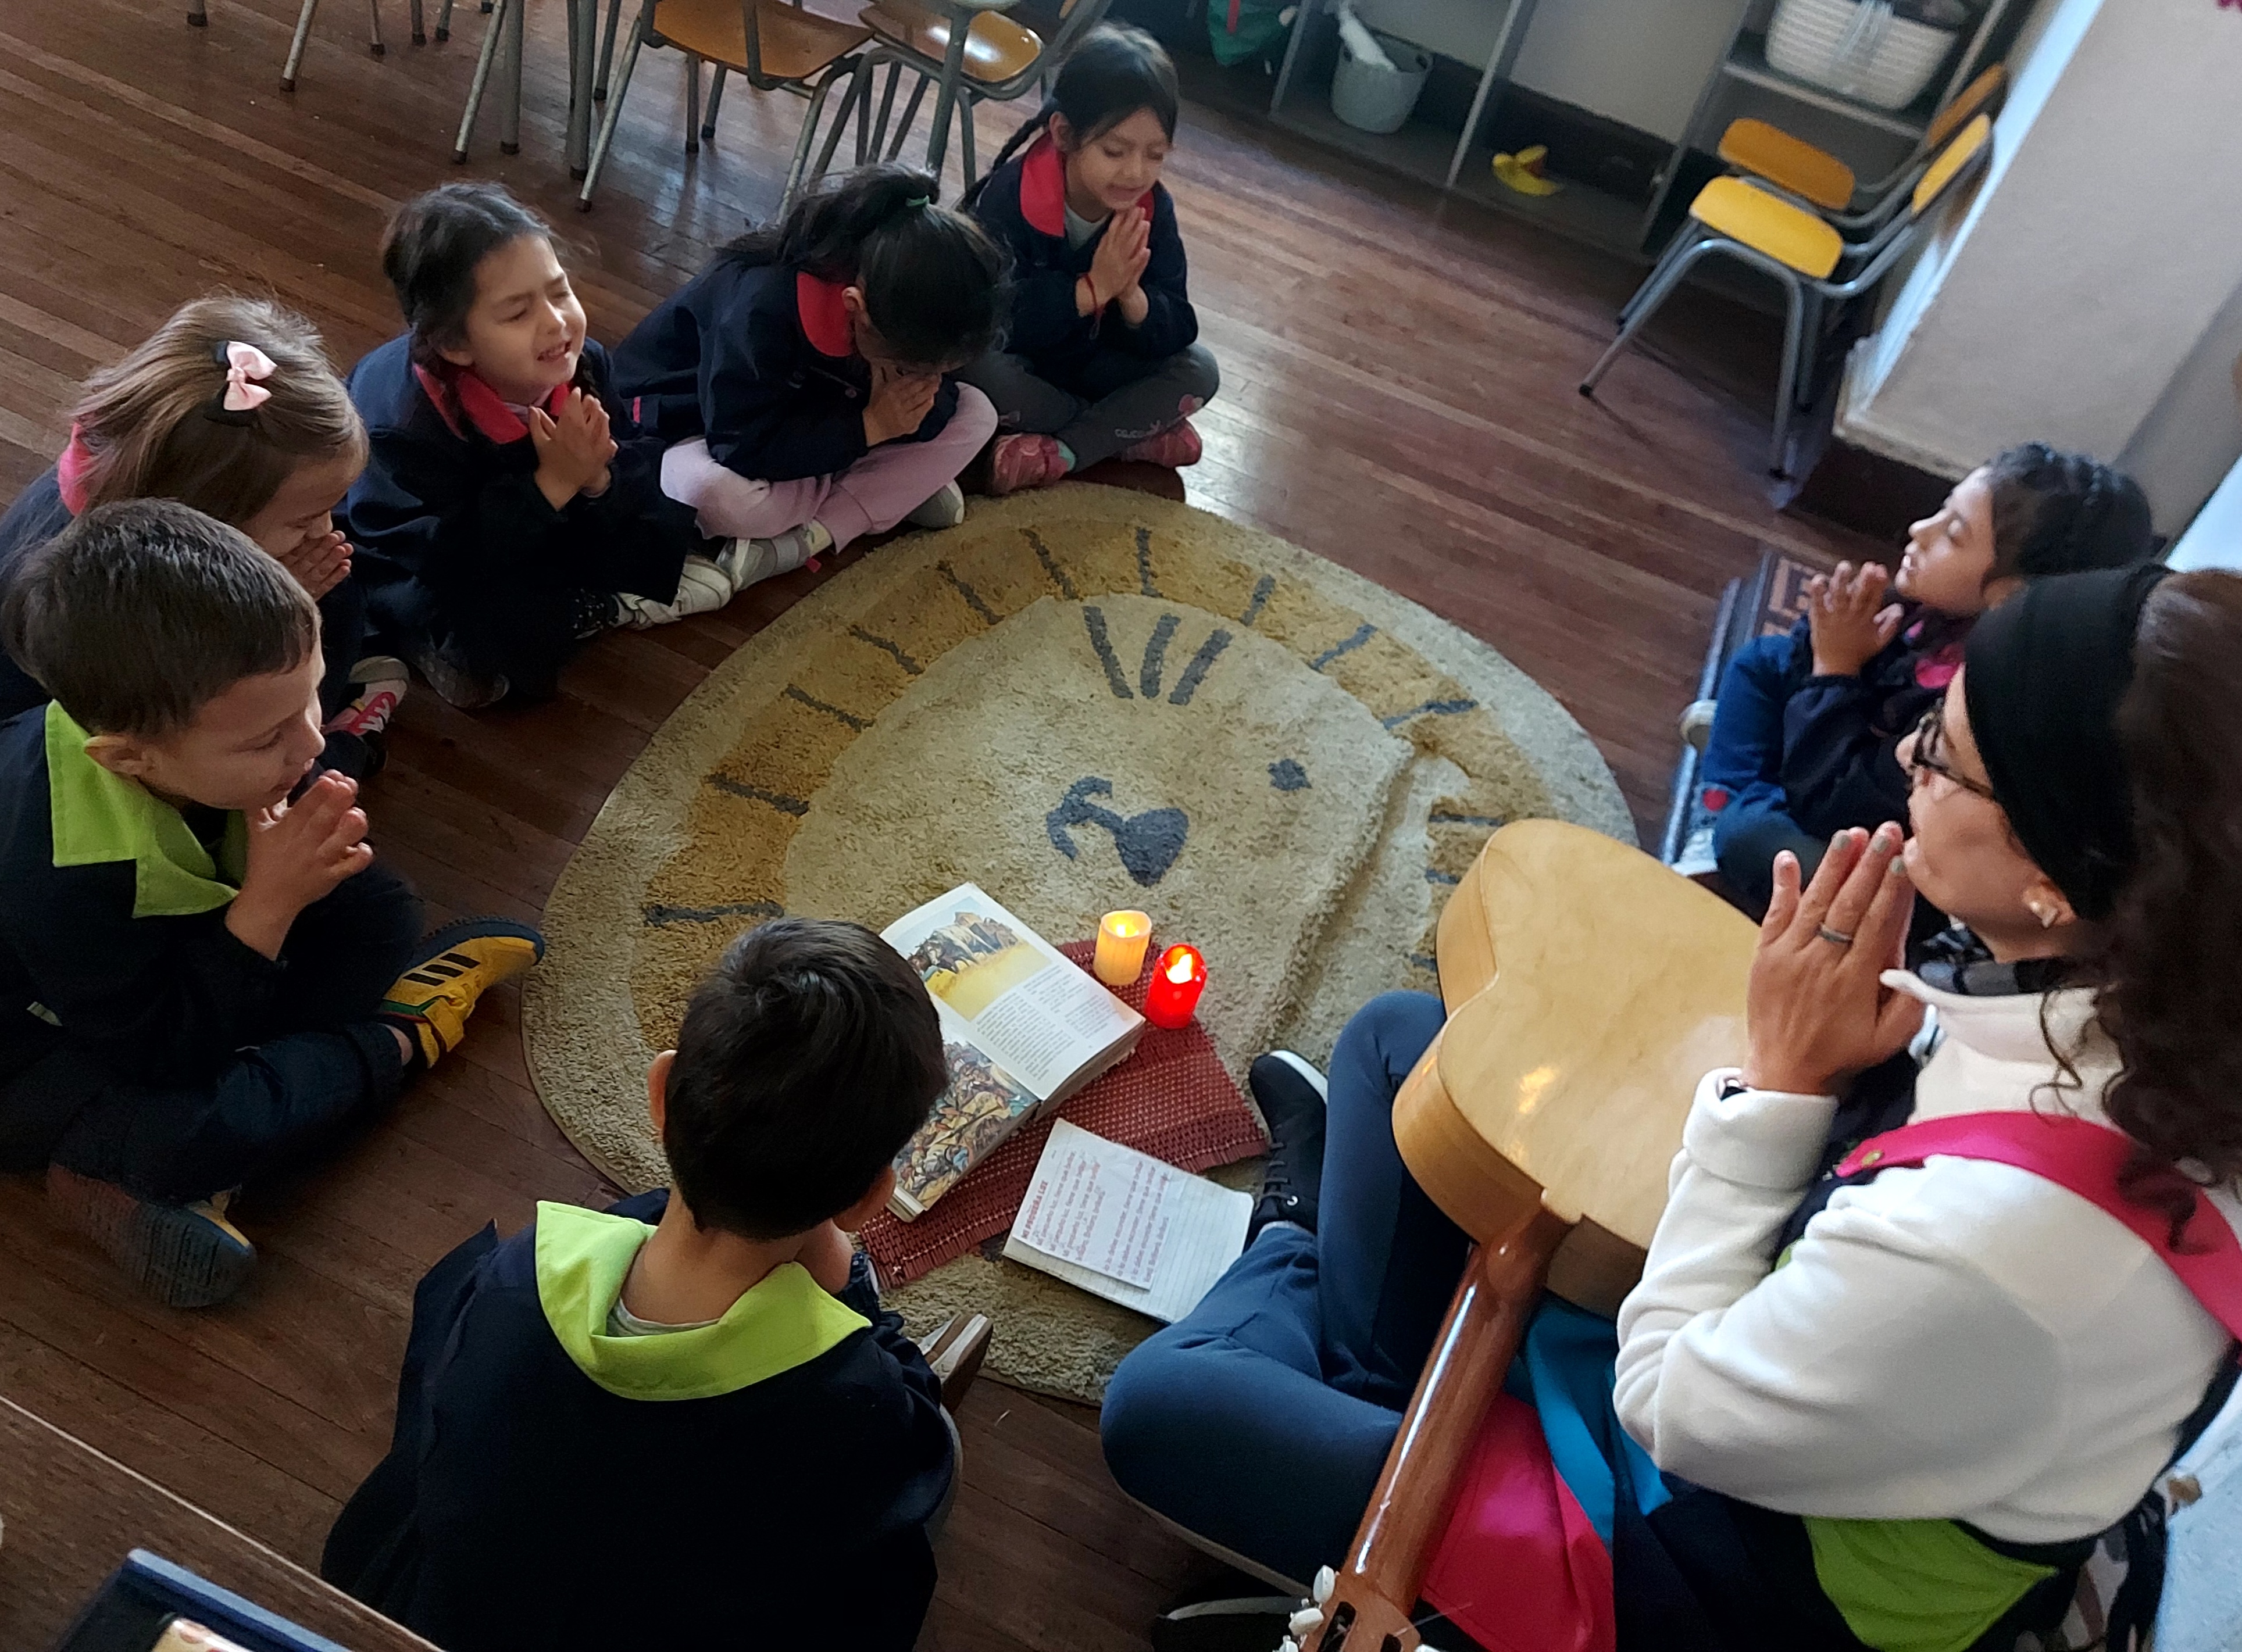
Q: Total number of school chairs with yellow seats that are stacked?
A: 2